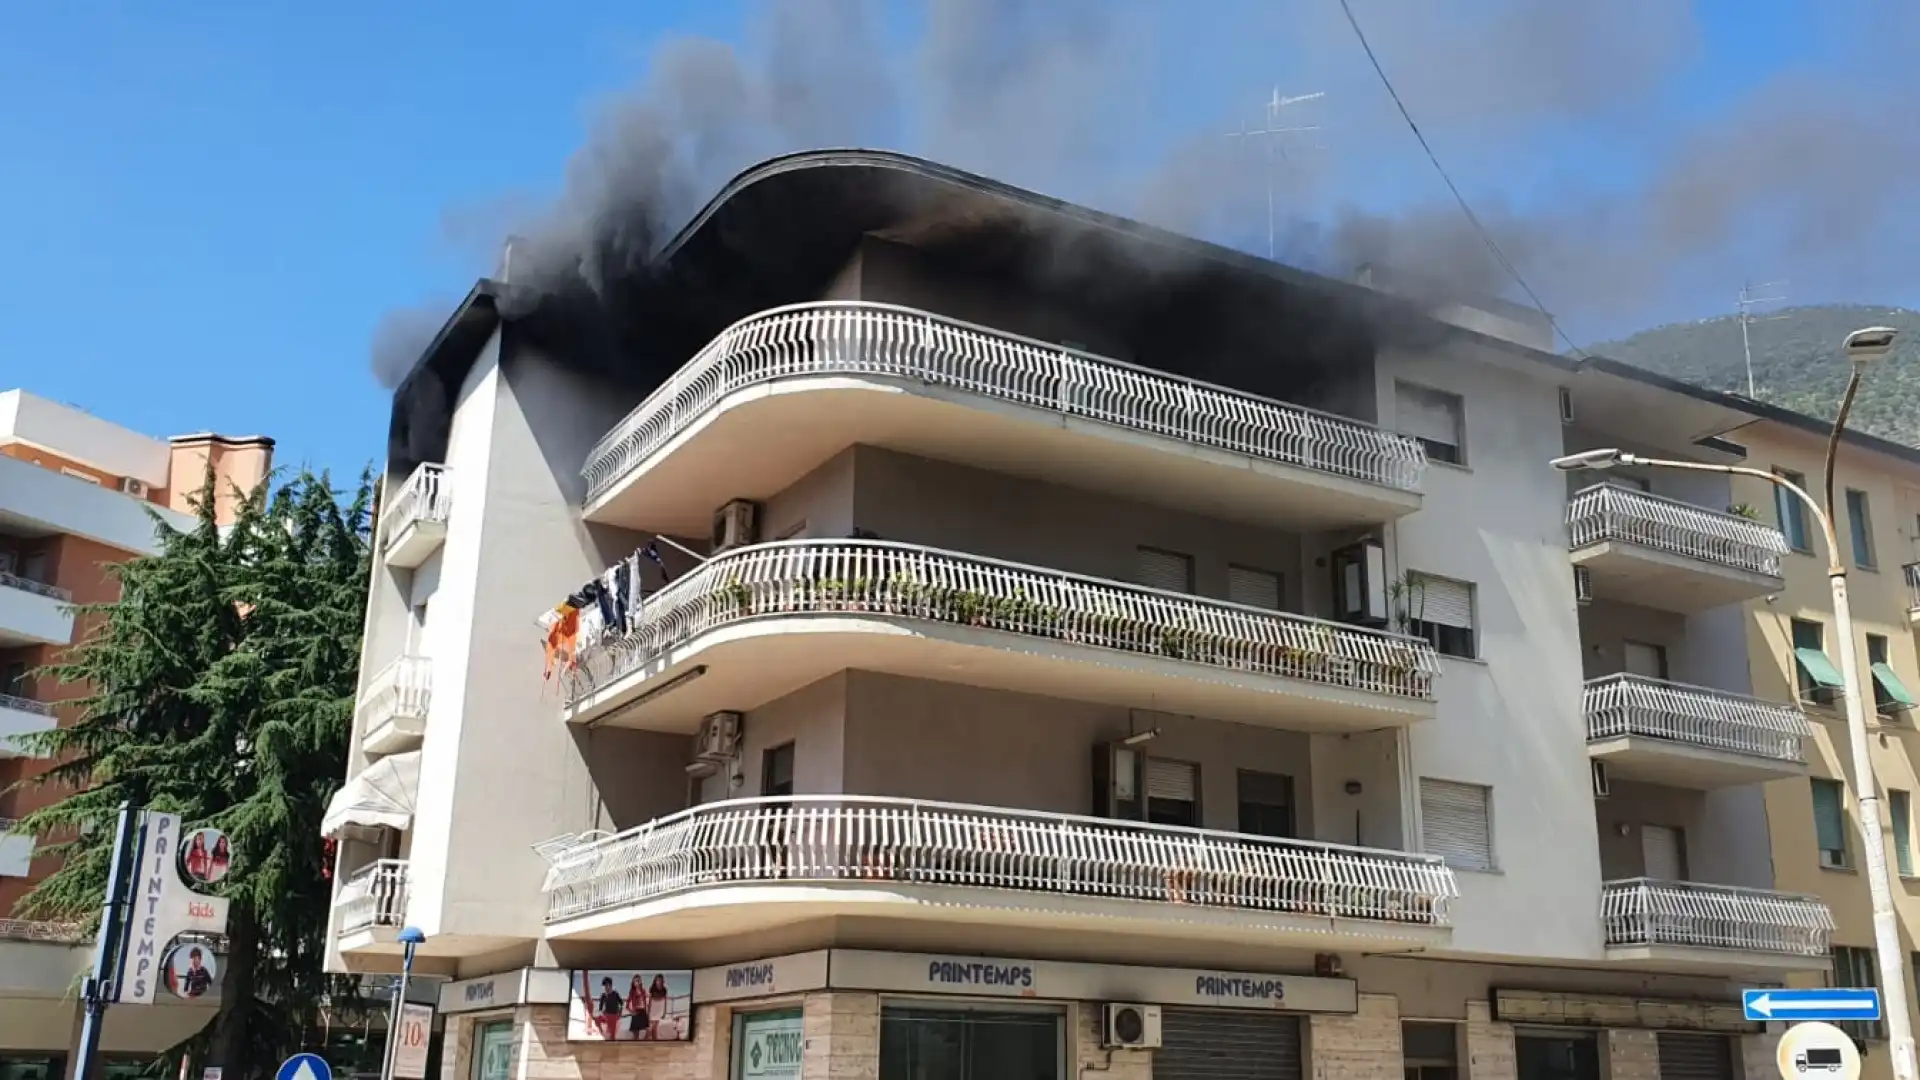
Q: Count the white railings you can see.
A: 9